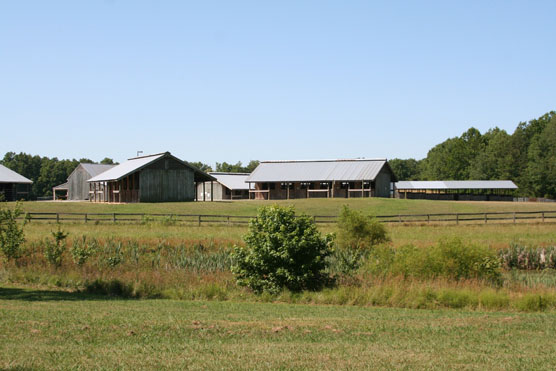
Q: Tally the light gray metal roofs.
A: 6